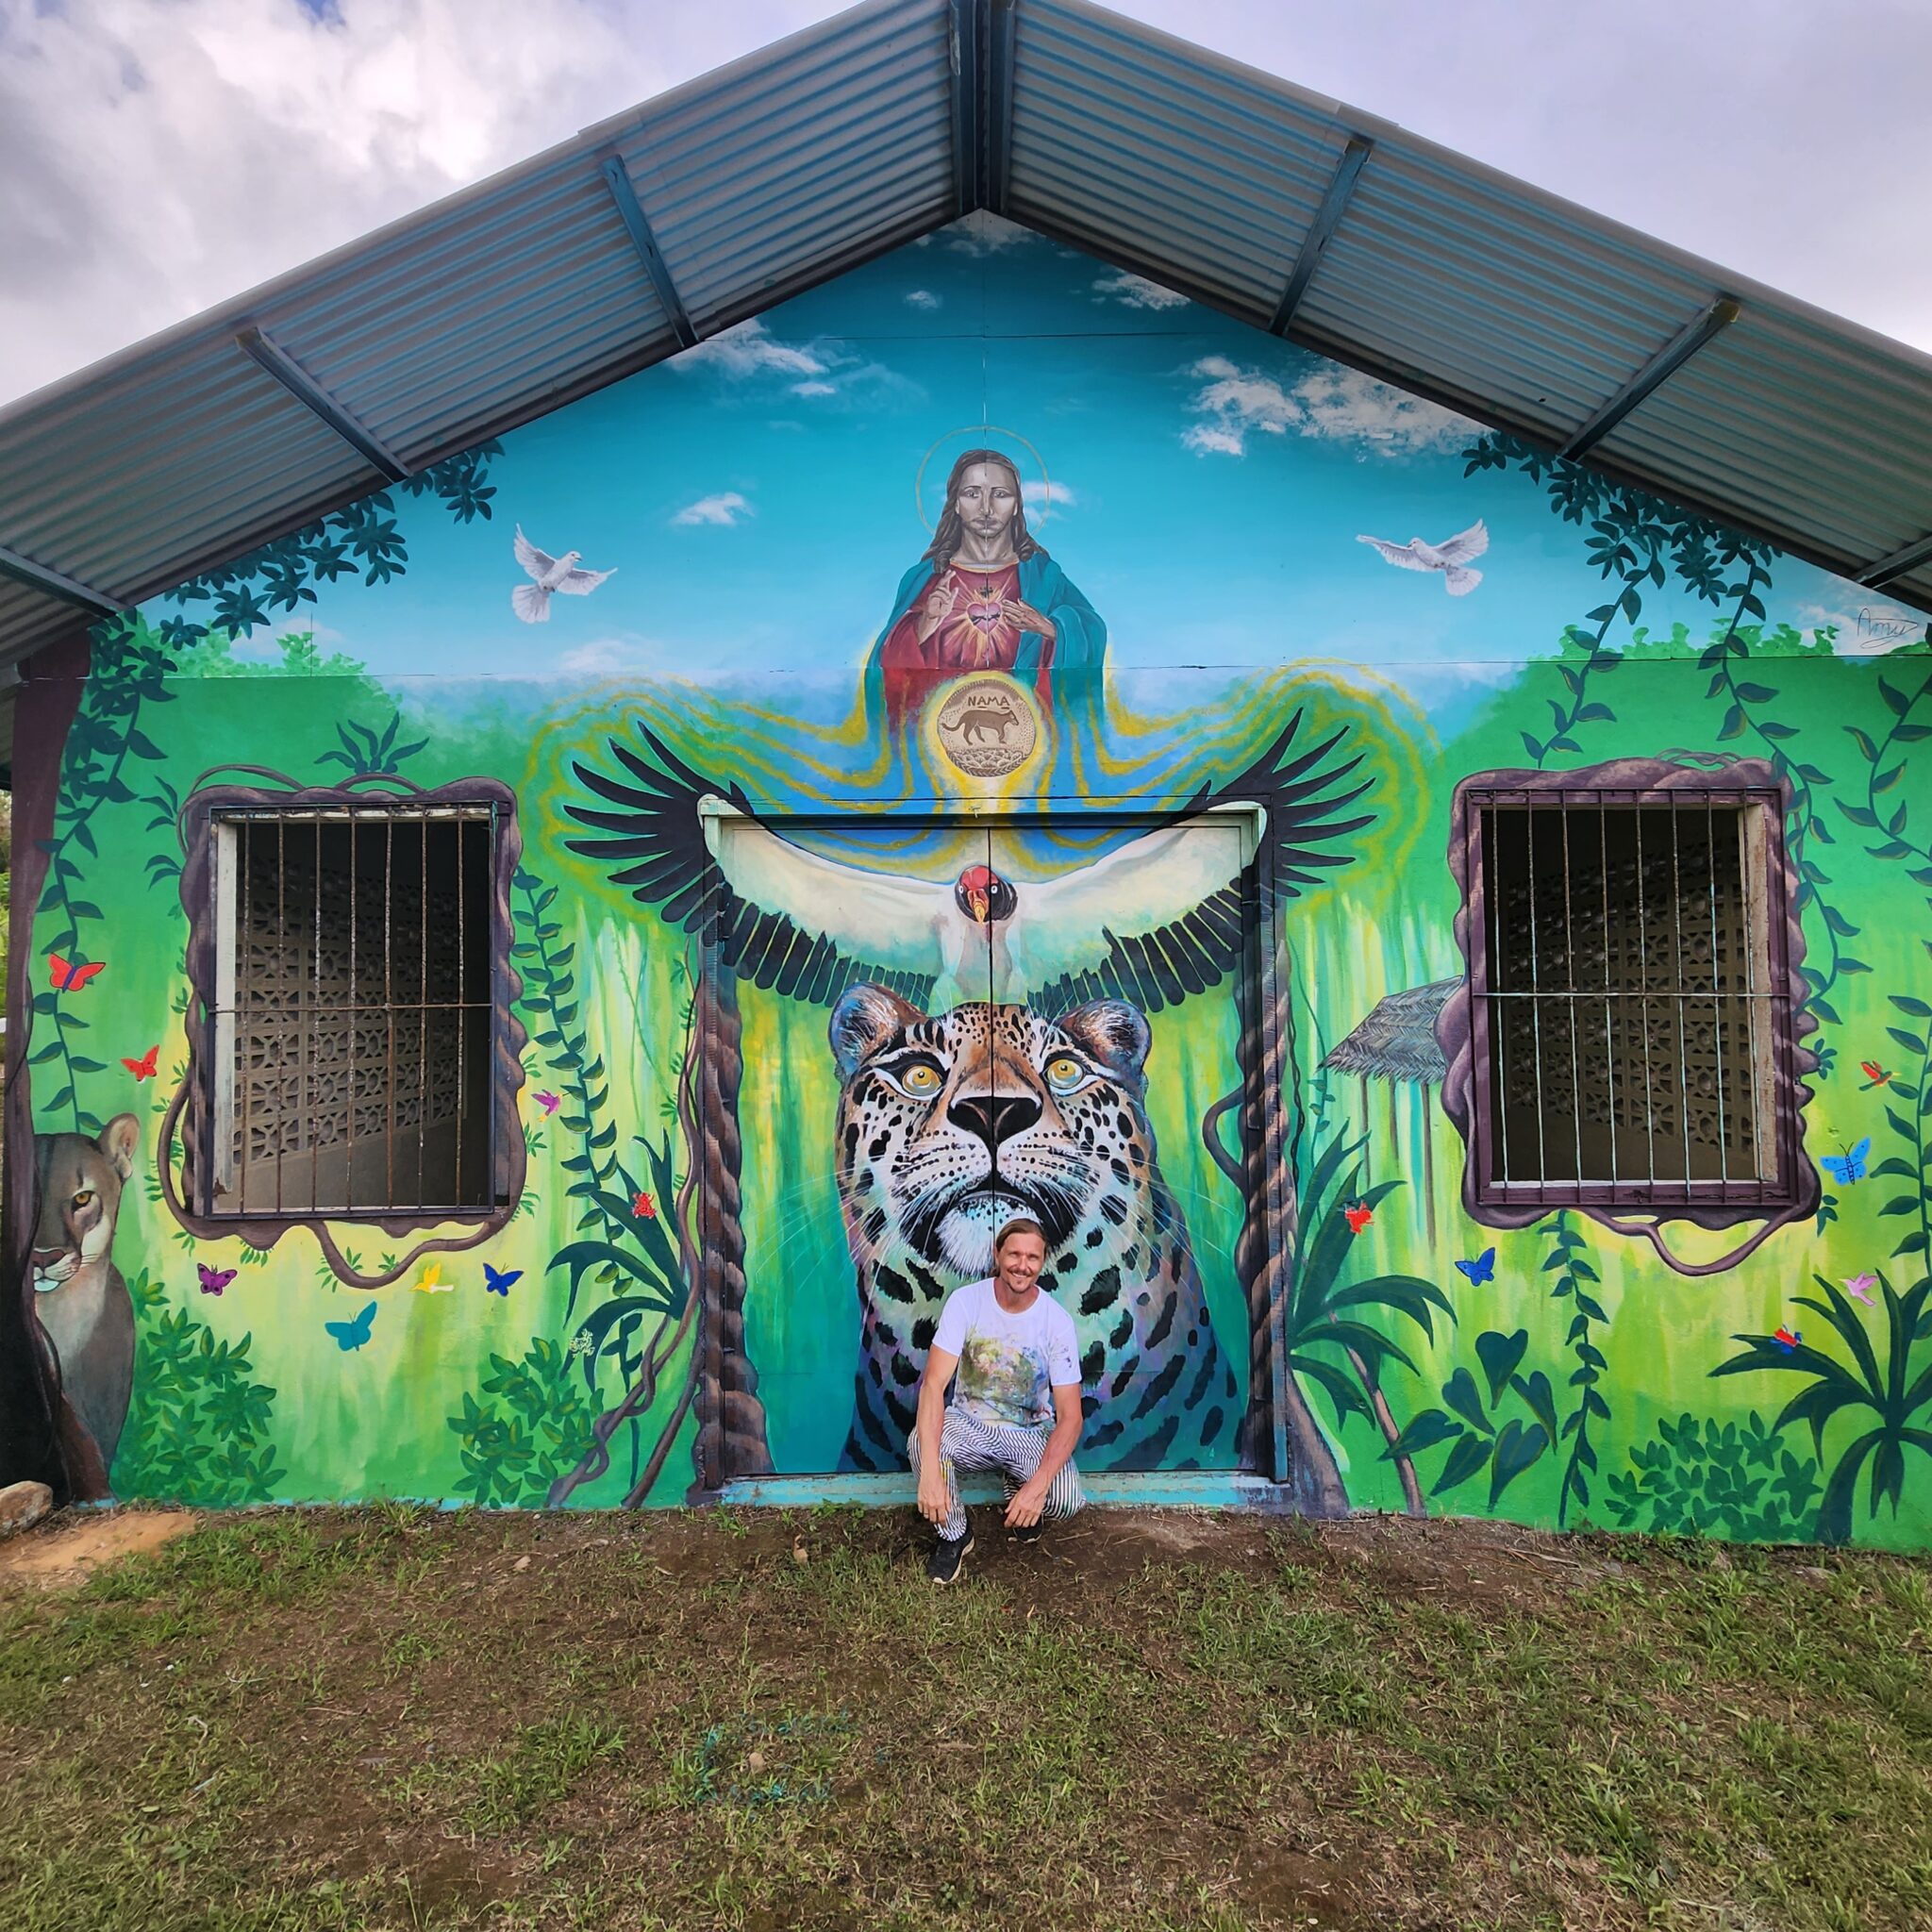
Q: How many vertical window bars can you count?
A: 15